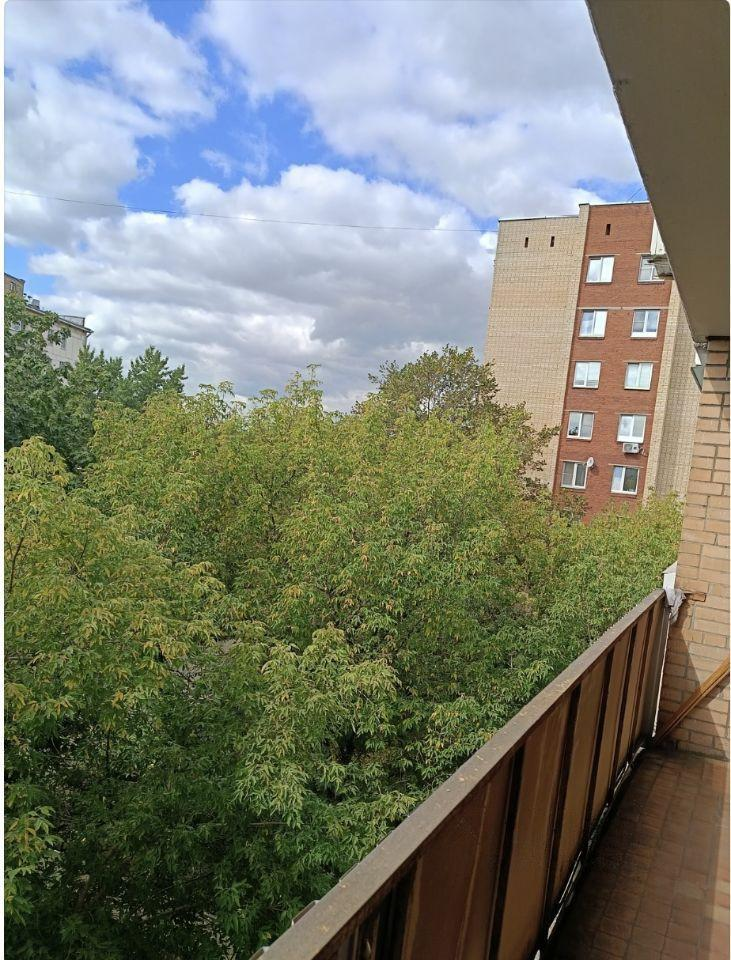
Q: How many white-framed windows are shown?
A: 10